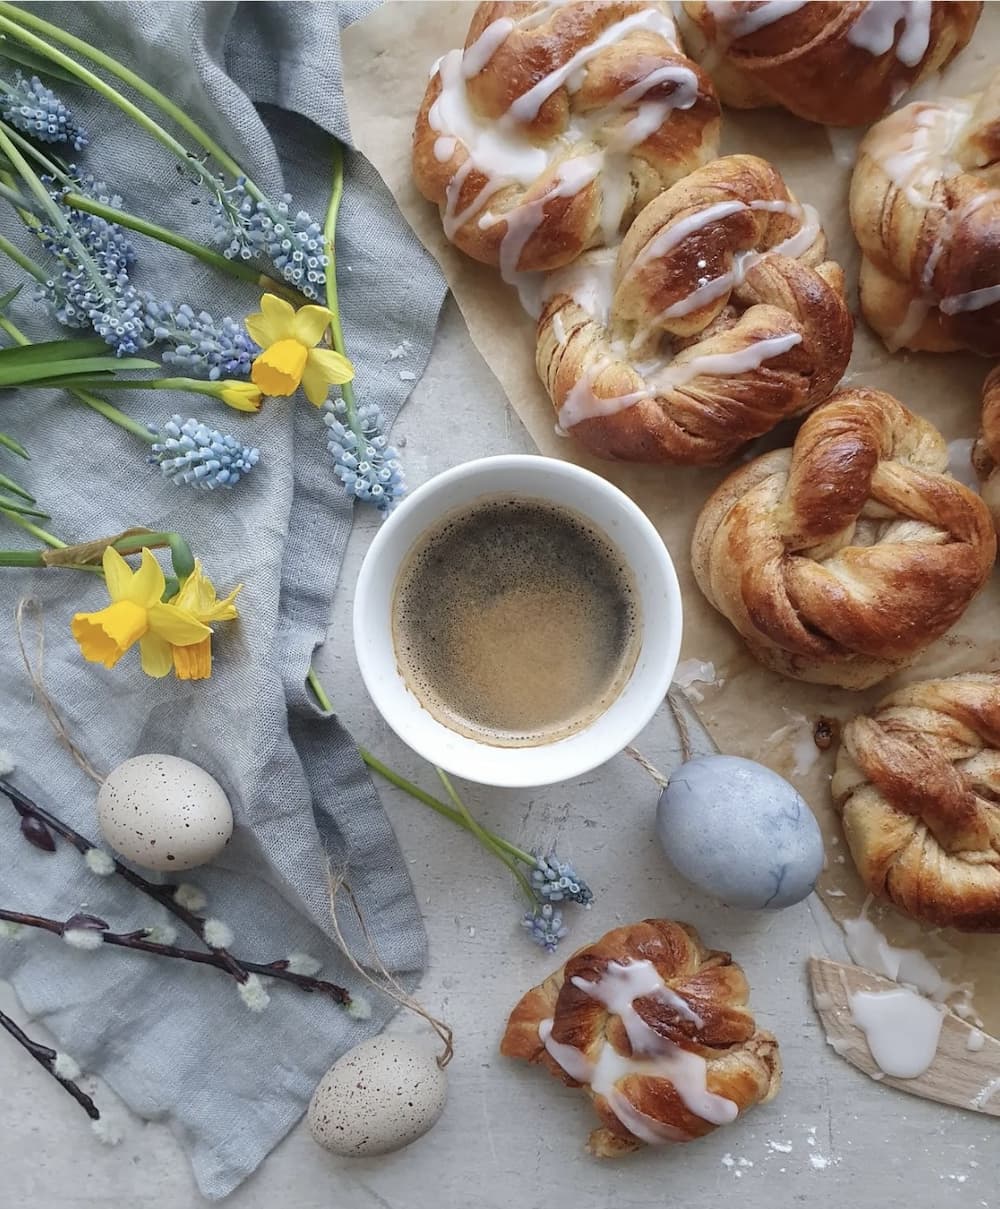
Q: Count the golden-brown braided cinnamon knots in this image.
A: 8